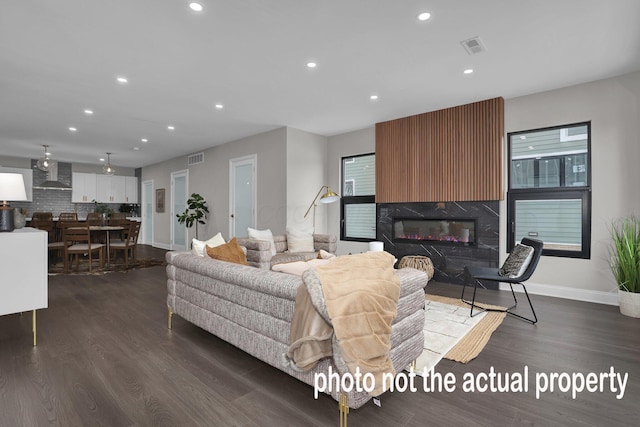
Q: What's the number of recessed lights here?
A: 13